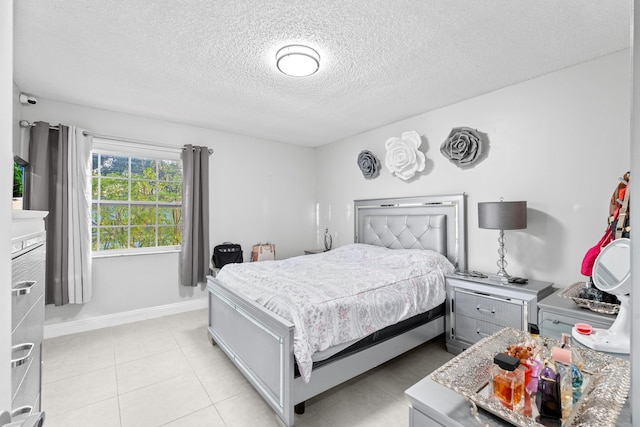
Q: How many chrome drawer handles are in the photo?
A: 5